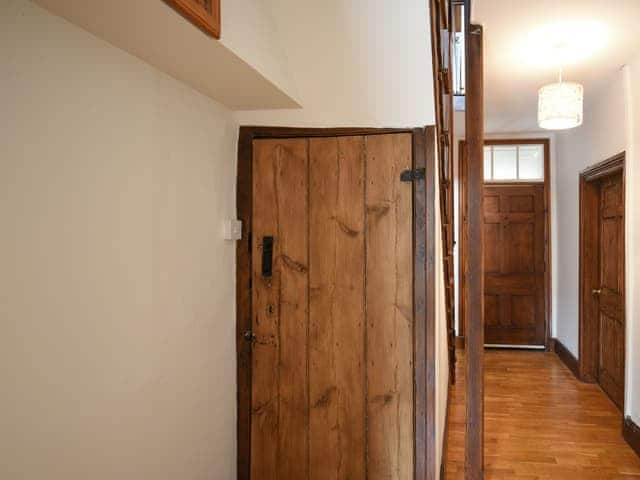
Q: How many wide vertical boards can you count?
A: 3